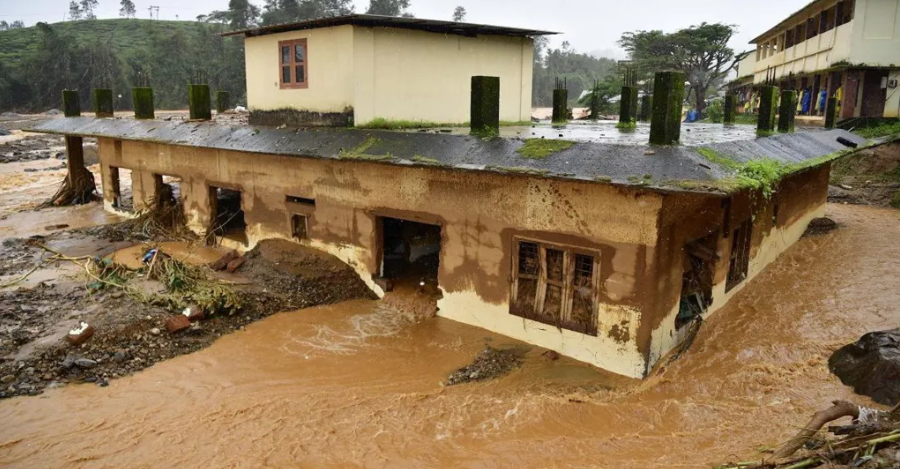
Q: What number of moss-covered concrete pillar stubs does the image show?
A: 15